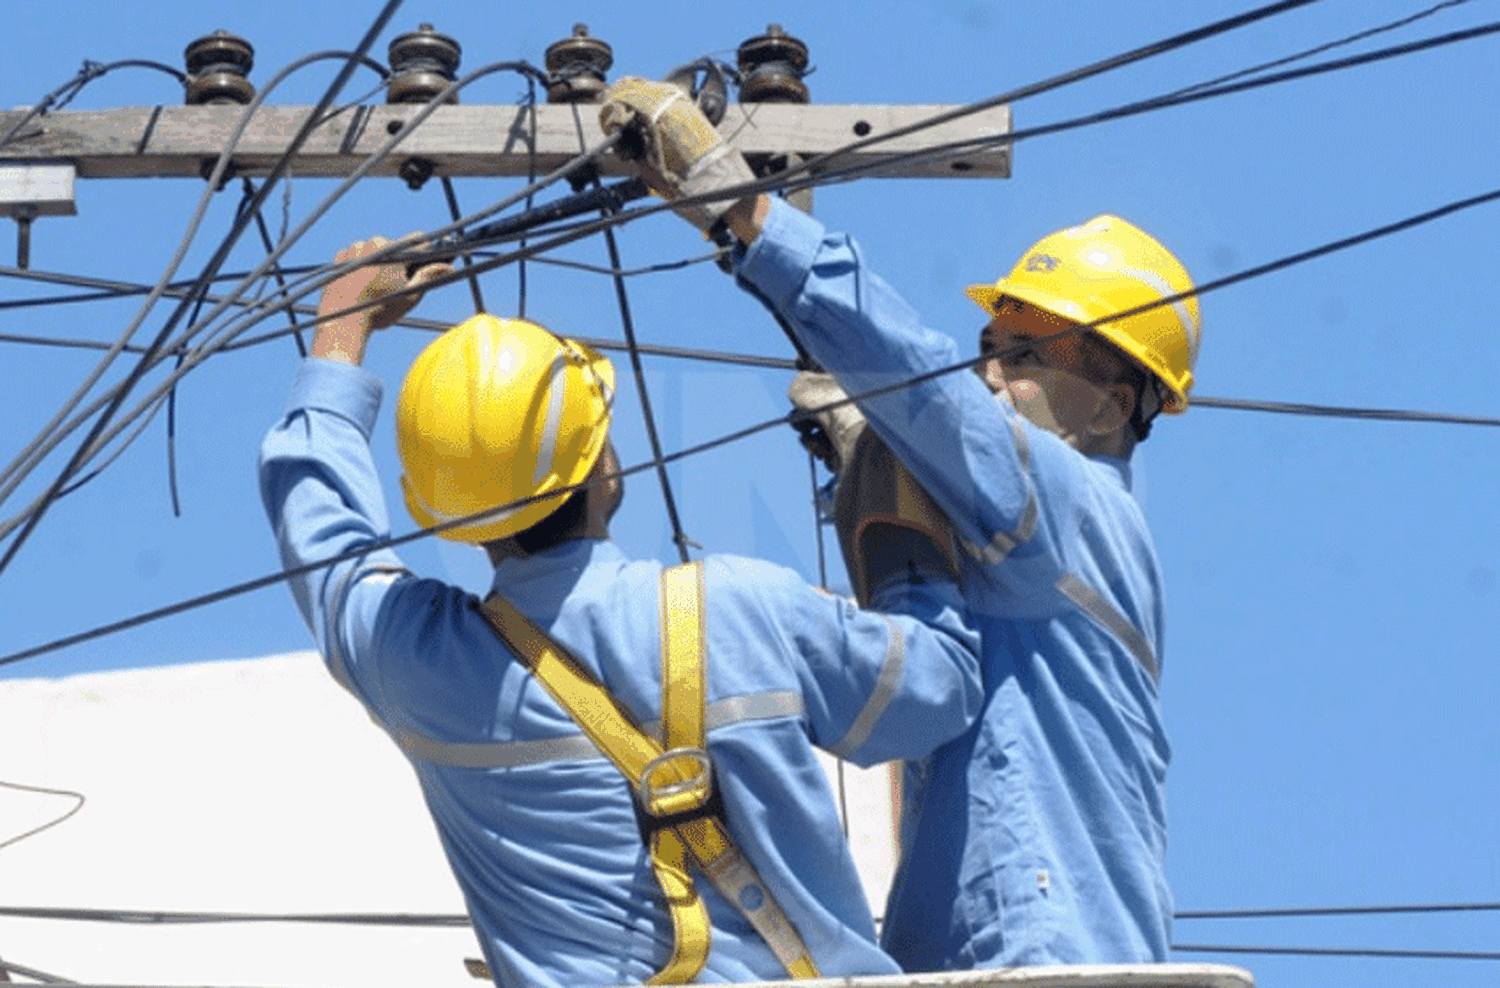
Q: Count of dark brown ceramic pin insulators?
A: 4